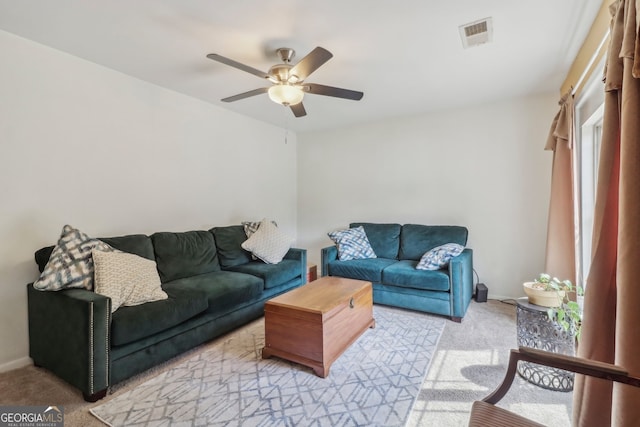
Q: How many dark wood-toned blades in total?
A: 5